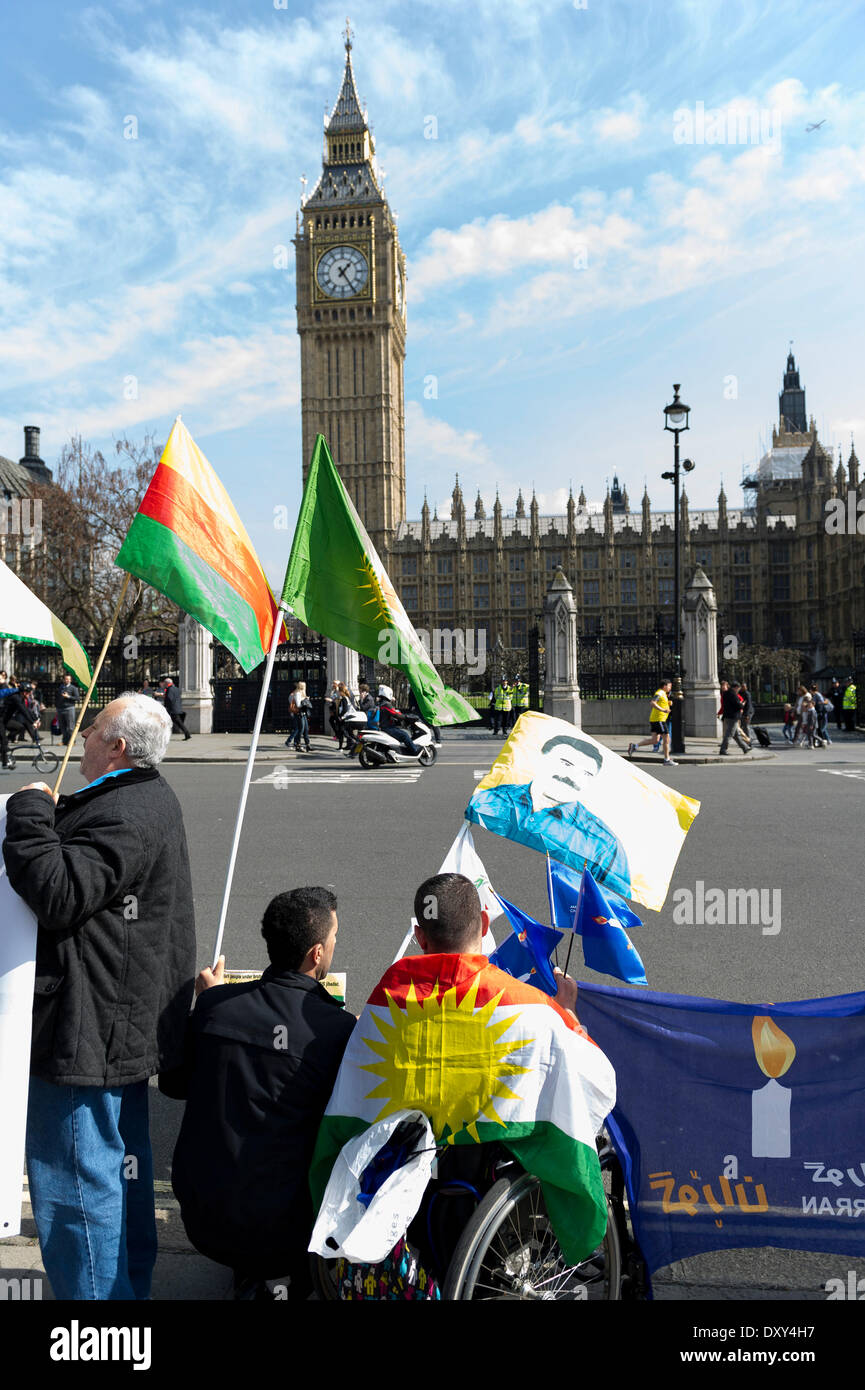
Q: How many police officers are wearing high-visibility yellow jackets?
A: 3